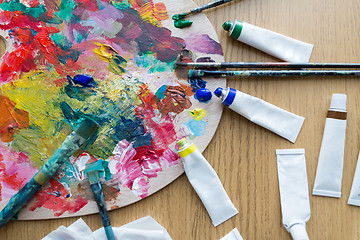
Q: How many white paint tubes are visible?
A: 7